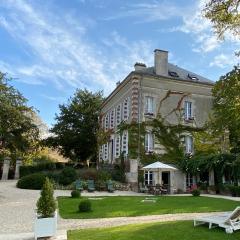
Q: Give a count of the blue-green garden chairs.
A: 3